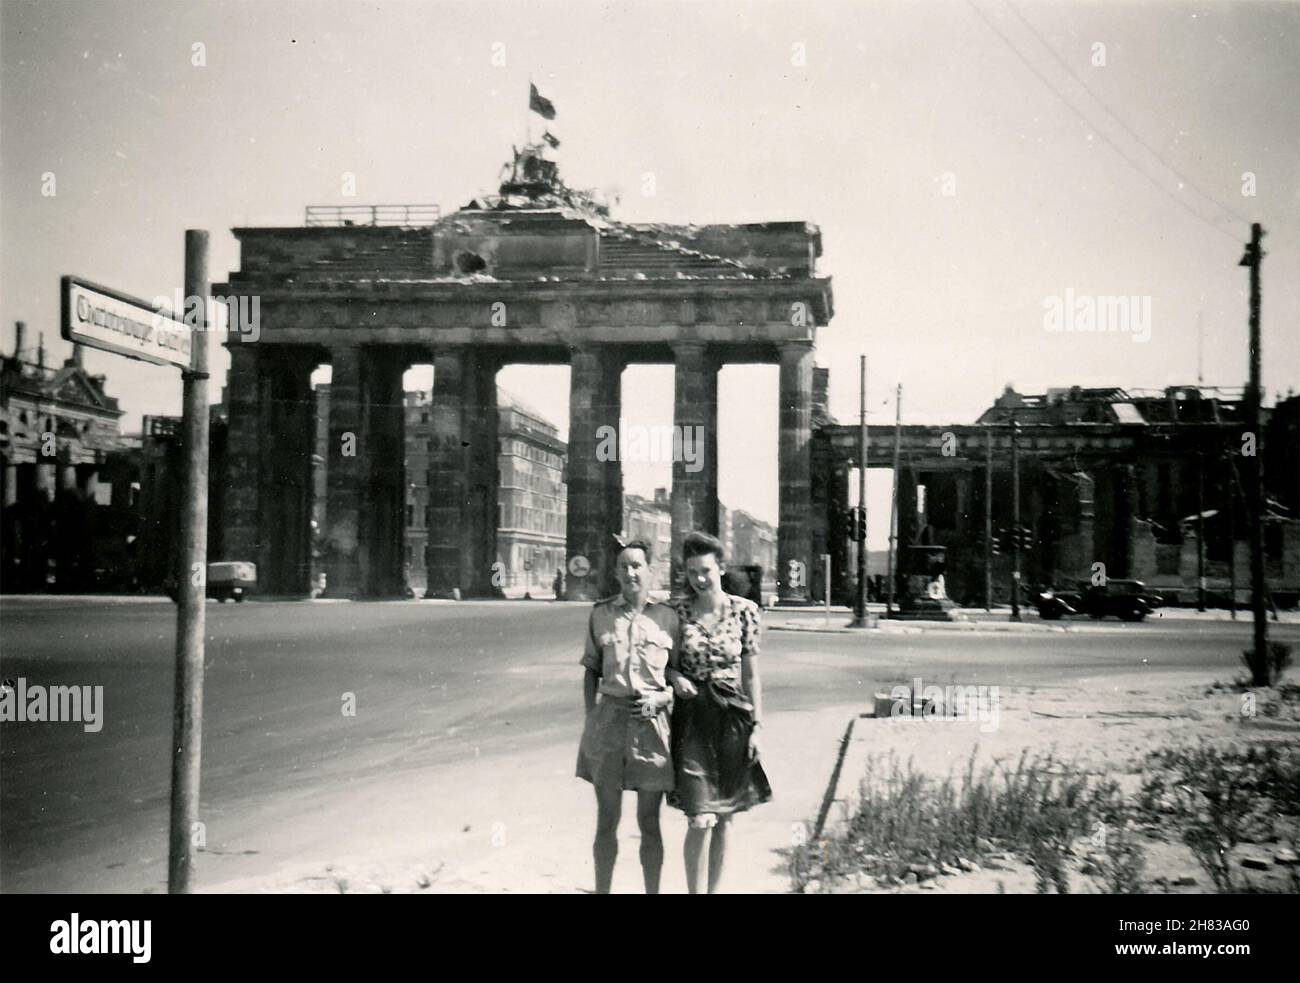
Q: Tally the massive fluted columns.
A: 6